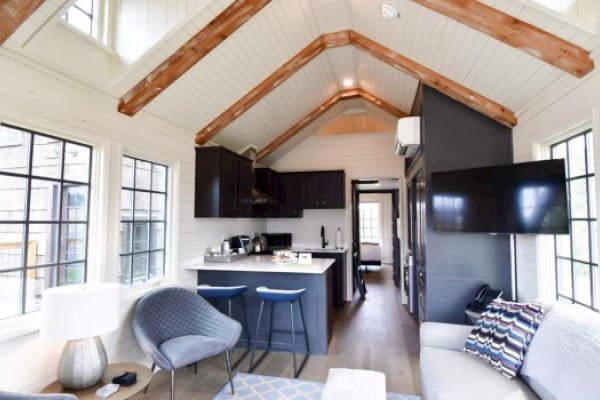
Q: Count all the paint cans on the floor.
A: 0